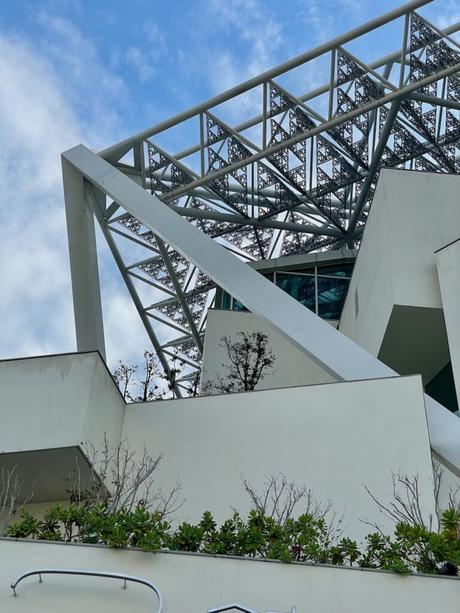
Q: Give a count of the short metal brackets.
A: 3